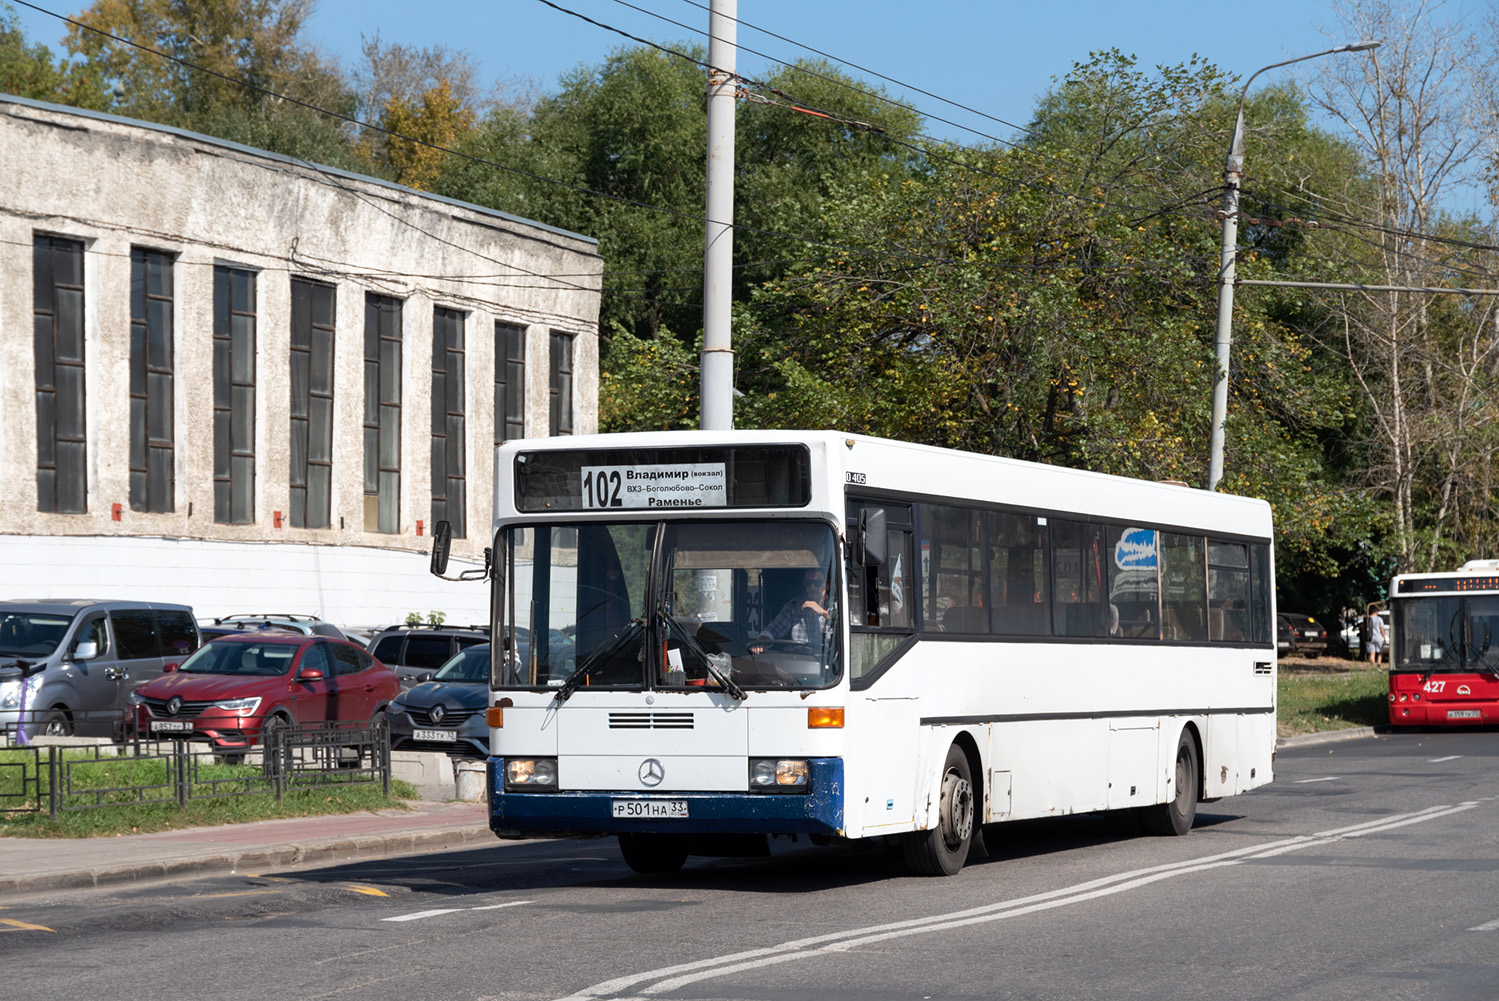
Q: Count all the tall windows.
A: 8